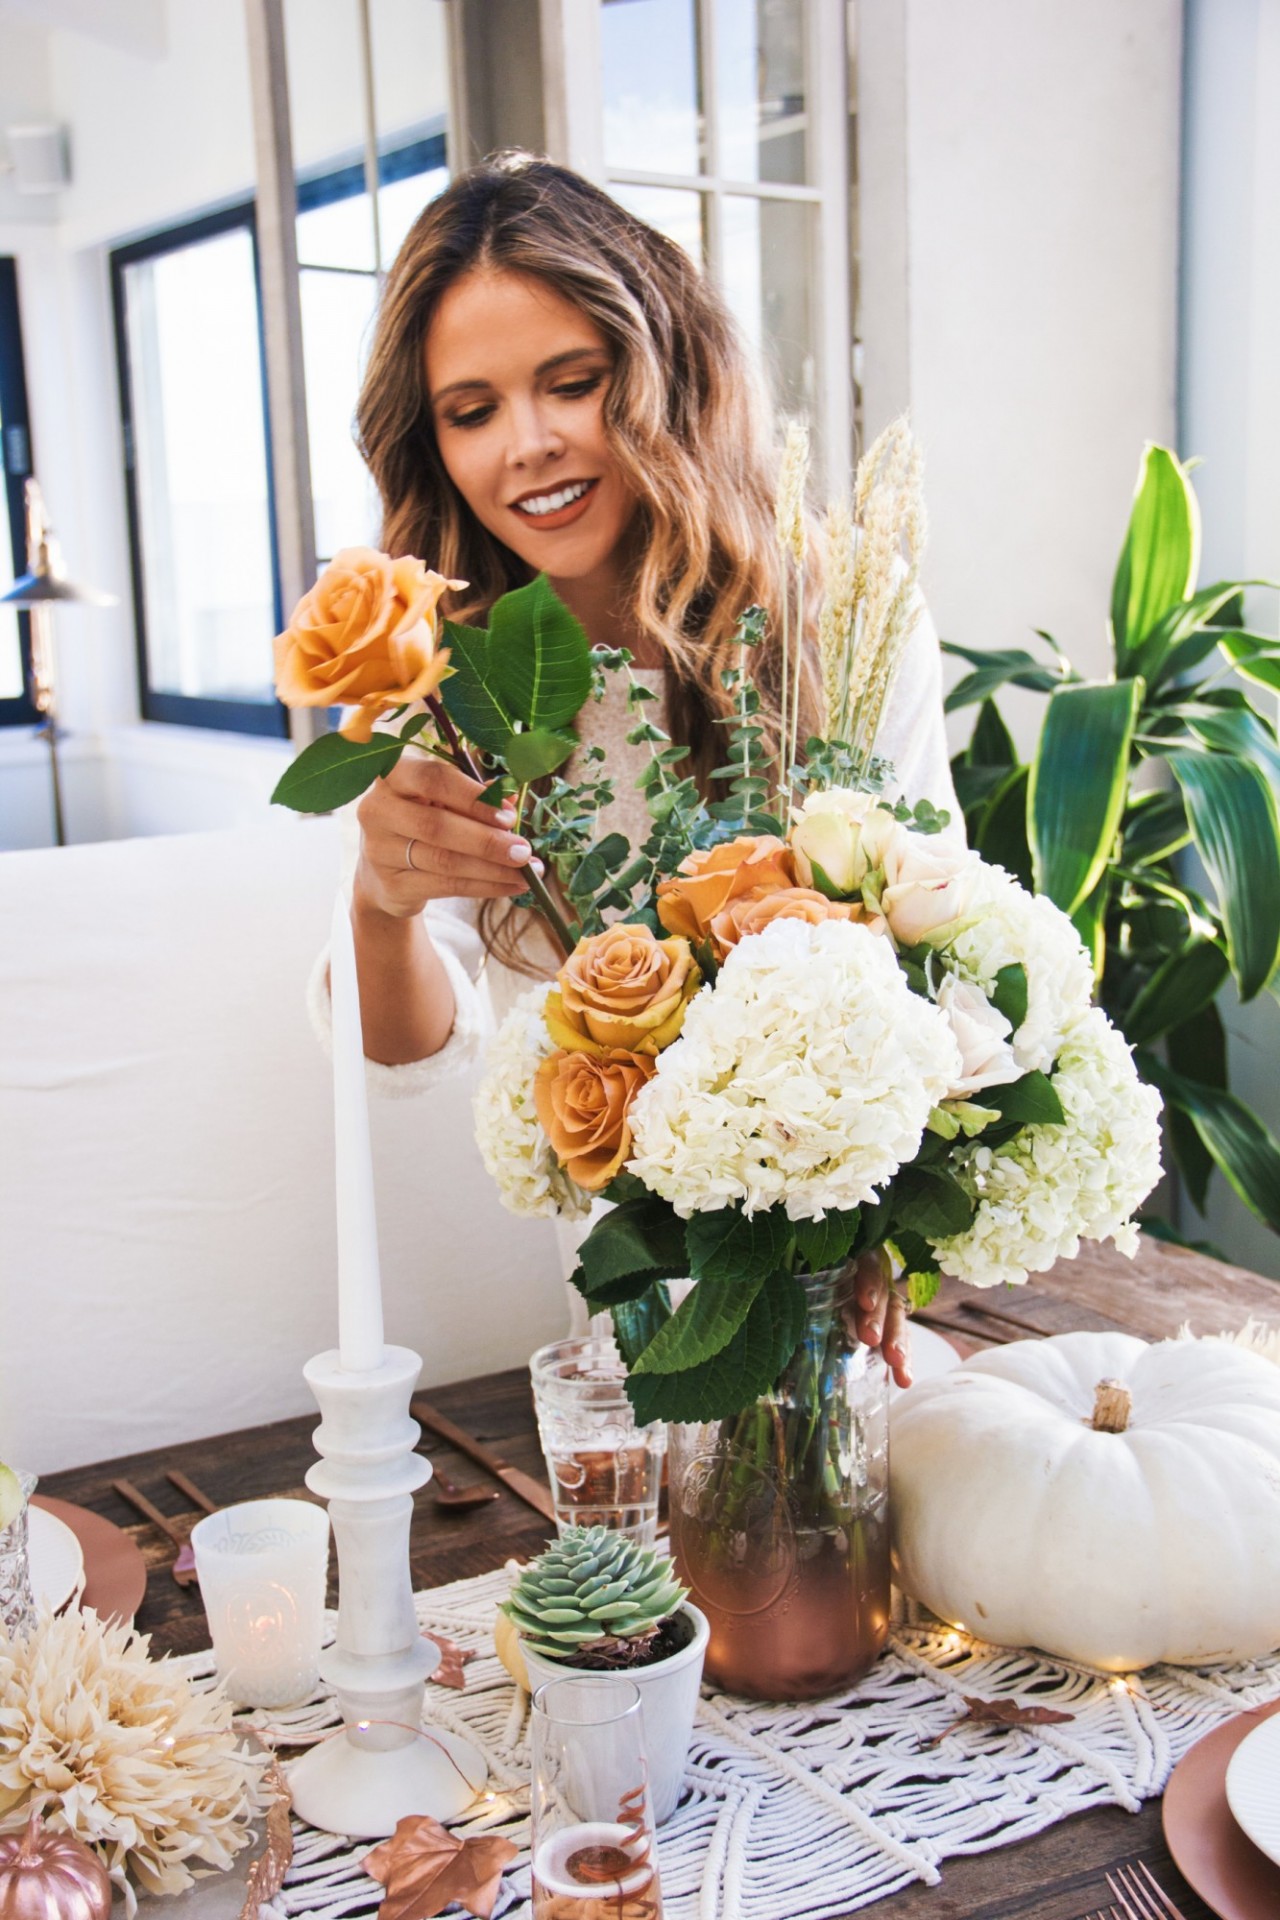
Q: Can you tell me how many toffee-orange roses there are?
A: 5